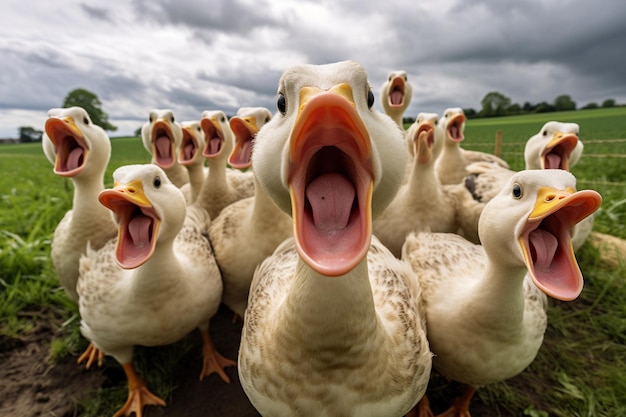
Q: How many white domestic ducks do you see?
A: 12